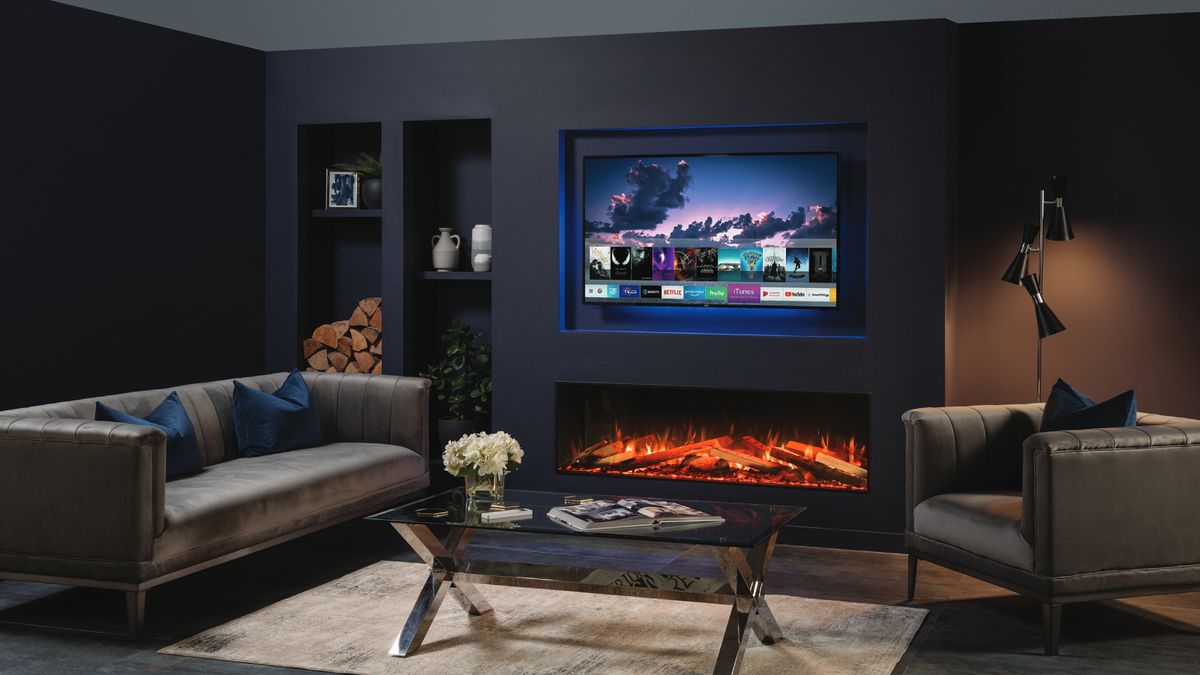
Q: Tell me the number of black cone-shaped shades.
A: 3